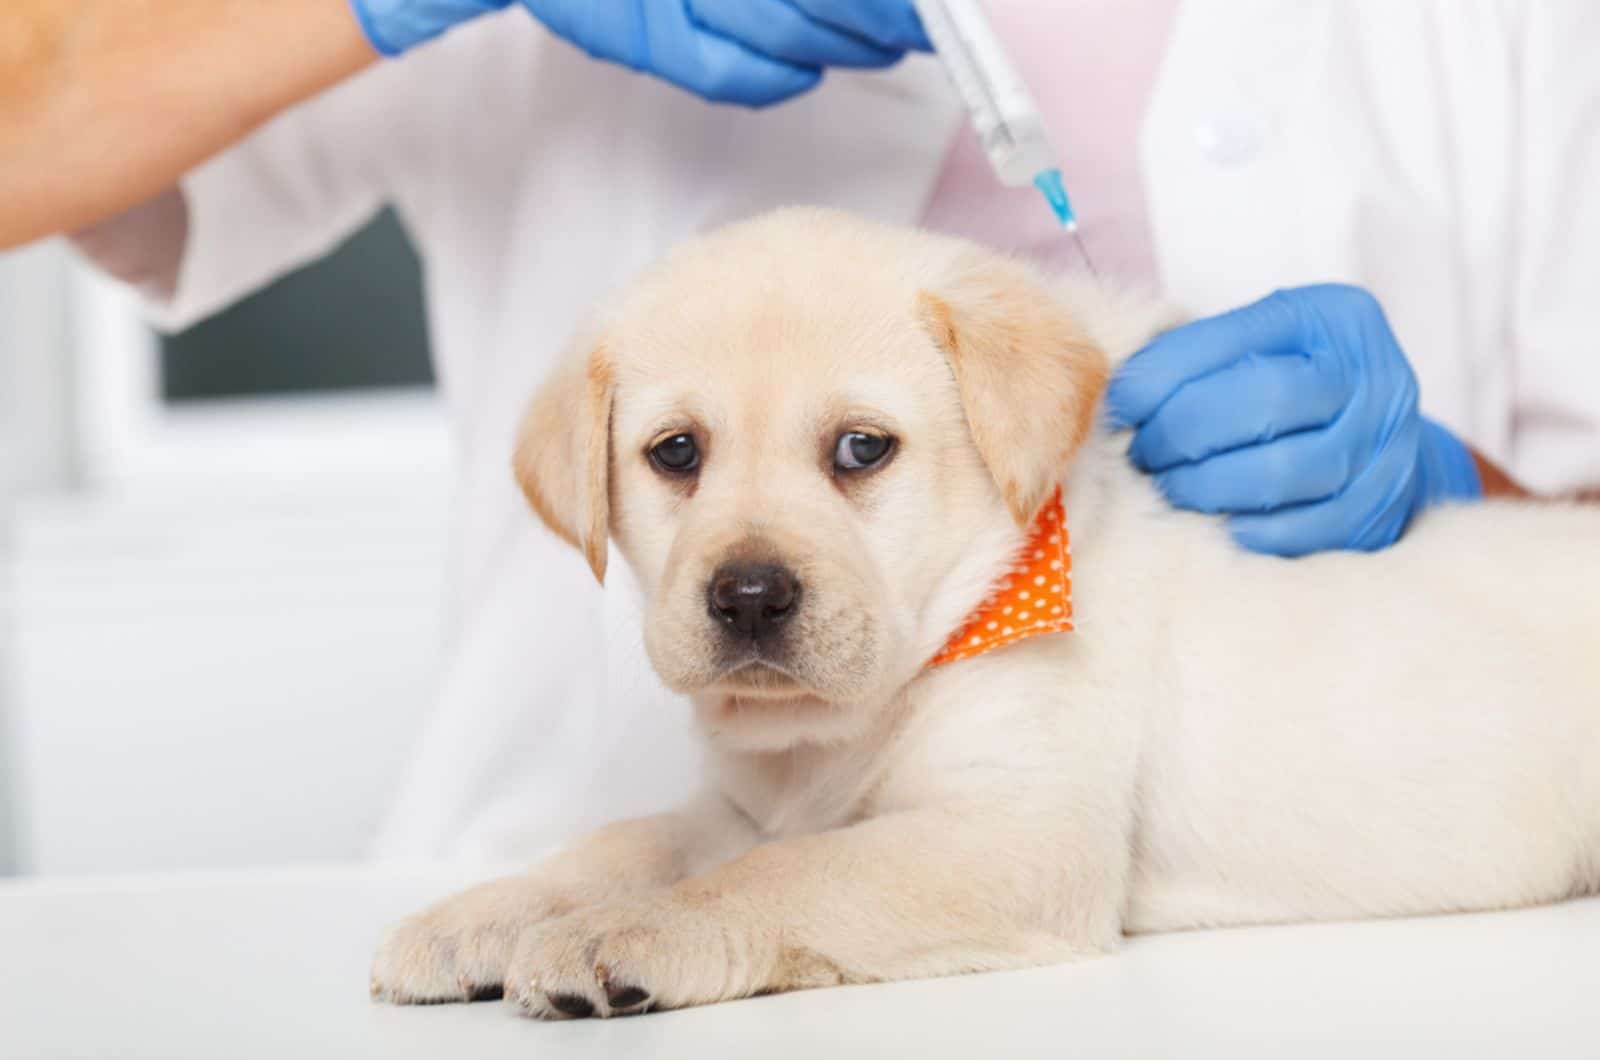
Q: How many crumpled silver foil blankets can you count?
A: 0